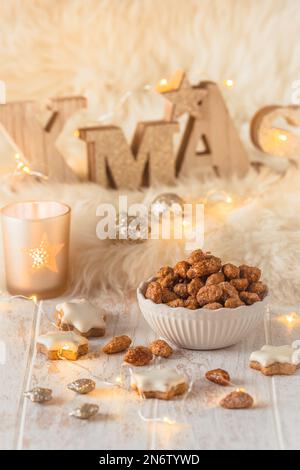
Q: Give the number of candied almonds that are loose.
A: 5